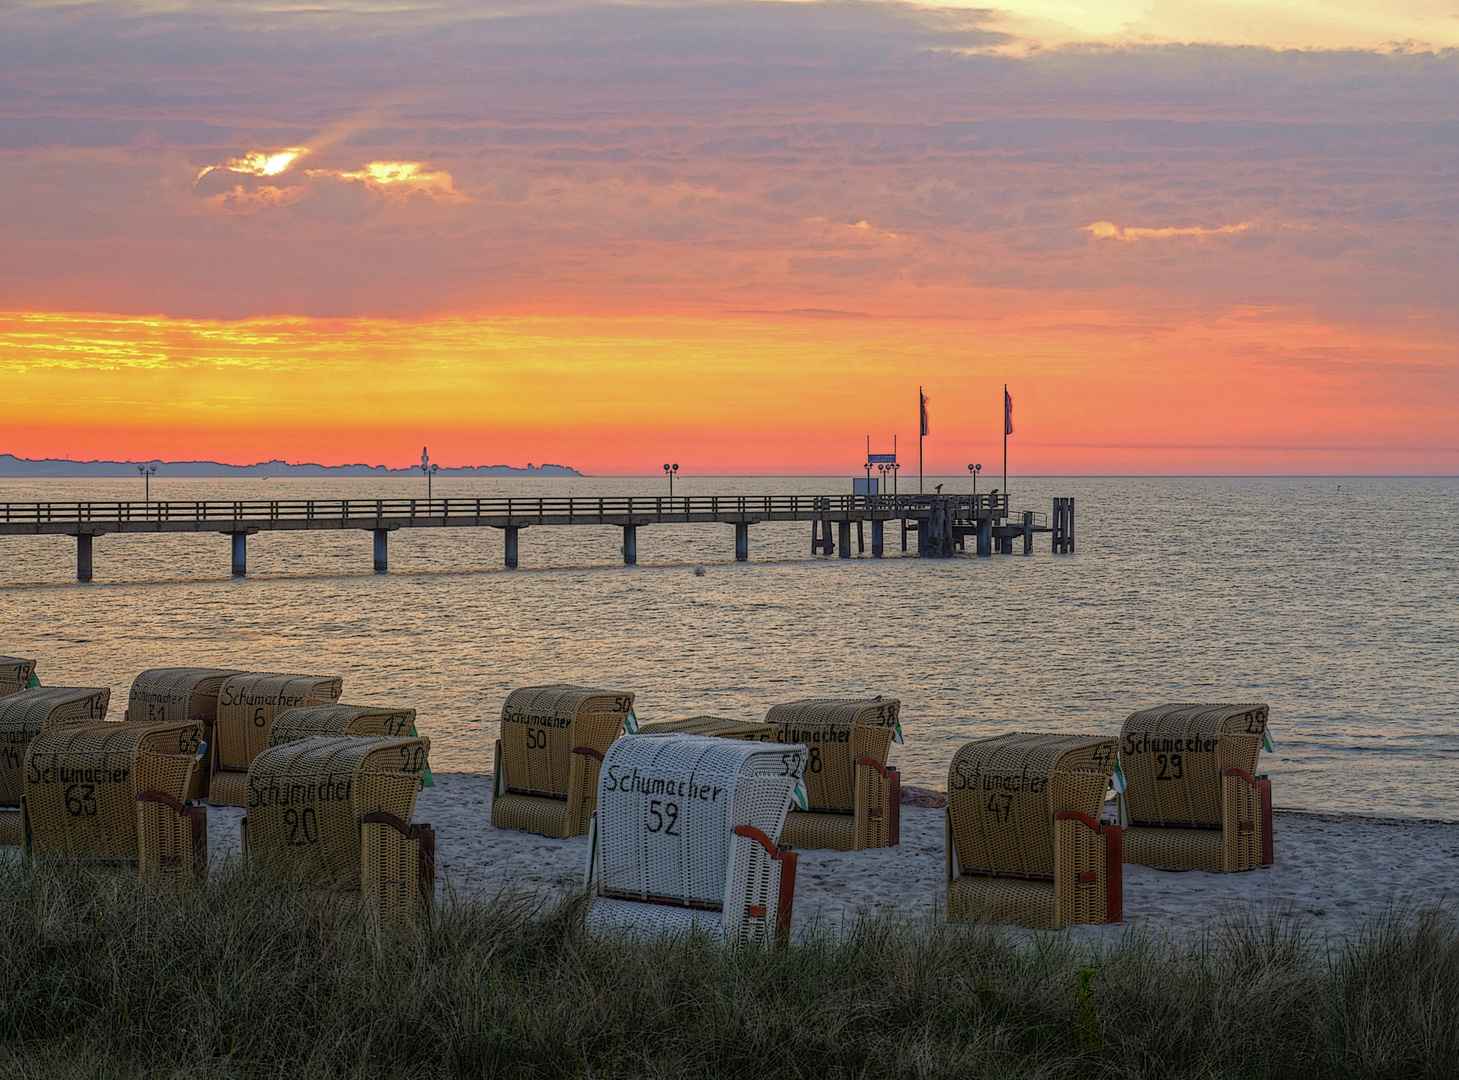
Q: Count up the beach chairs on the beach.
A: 13